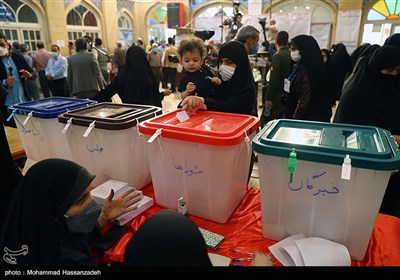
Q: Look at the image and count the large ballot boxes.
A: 4